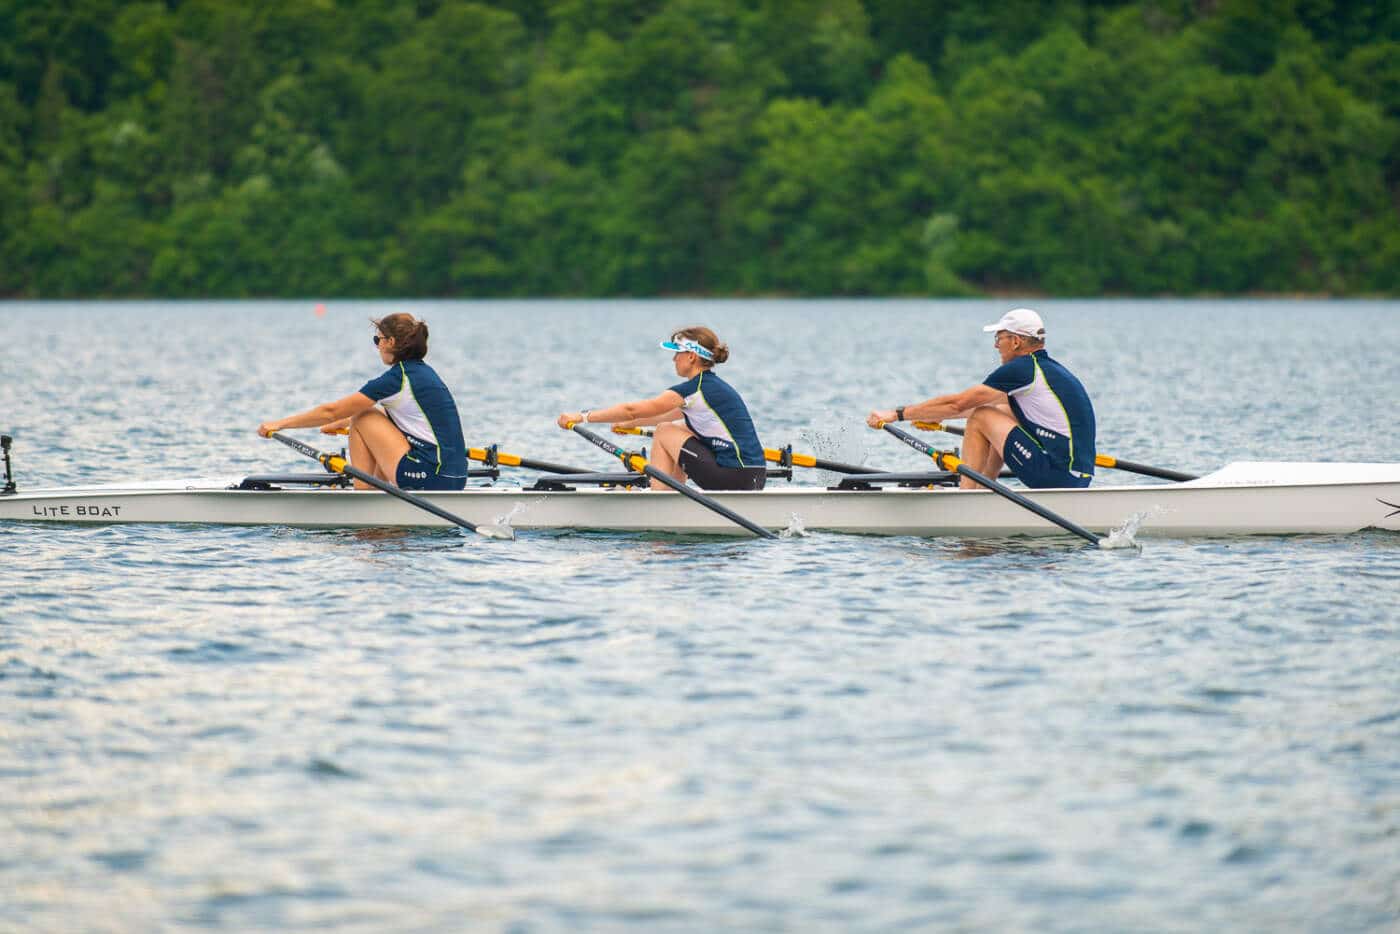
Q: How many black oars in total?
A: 6